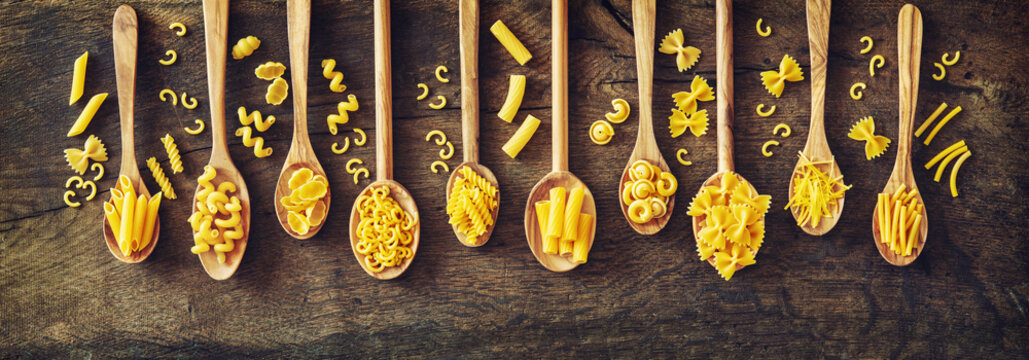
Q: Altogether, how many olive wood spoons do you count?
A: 10